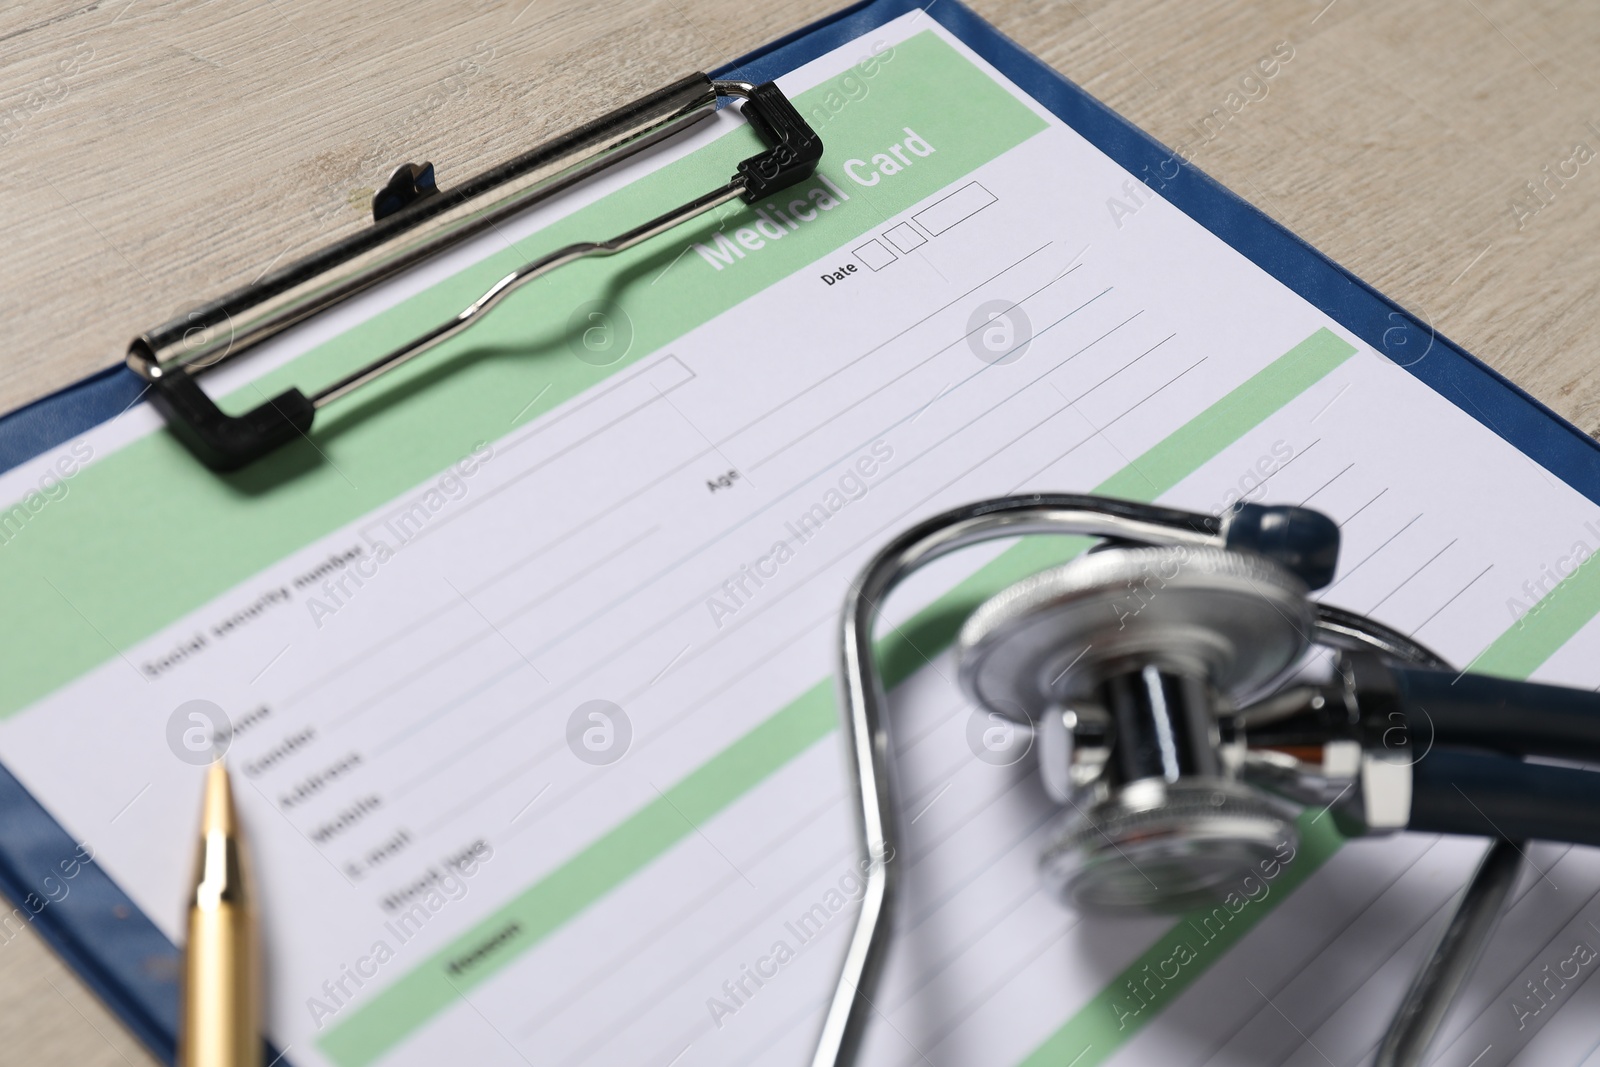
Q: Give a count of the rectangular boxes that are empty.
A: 4